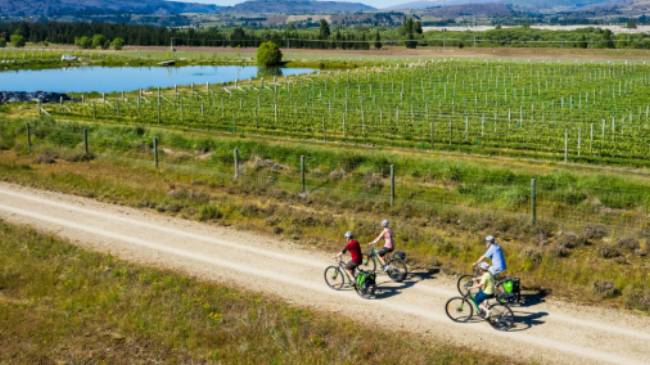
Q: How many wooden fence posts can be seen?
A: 7